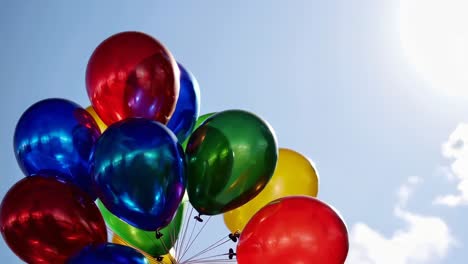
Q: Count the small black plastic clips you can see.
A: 5